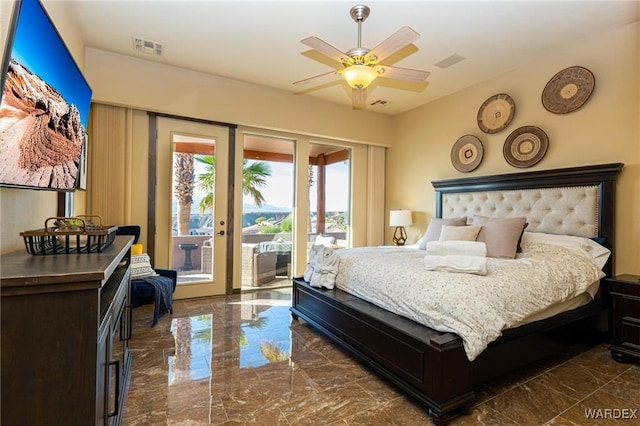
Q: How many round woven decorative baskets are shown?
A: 4